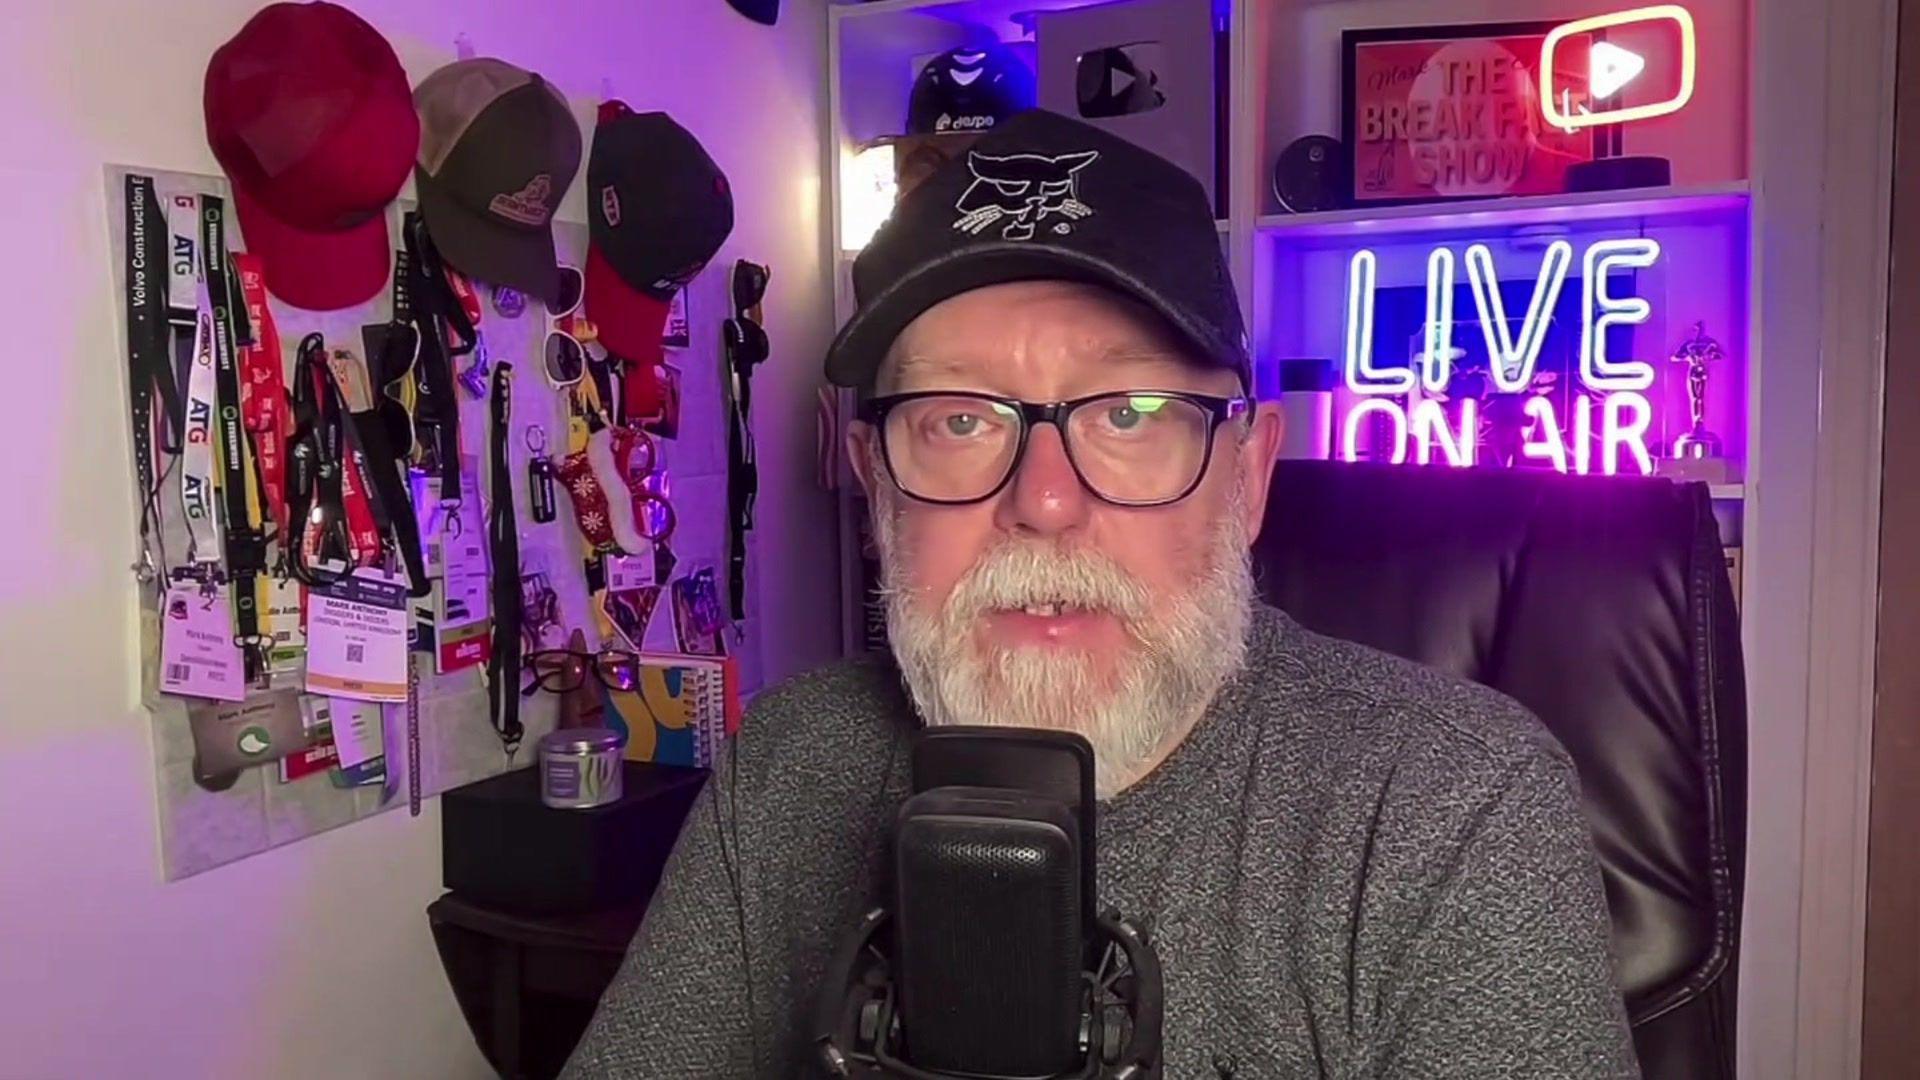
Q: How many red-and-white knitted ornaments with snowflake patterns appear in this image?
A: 1